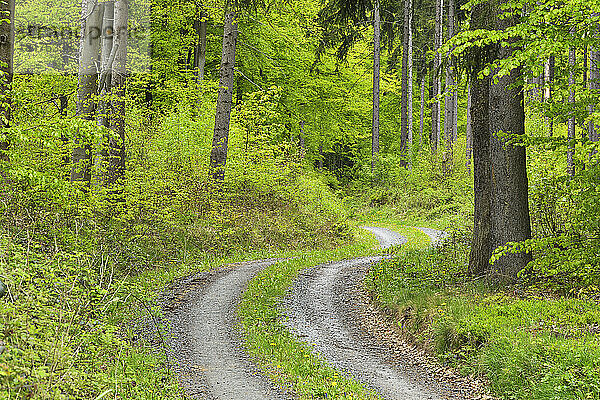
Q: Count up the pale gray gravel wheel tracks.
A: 2